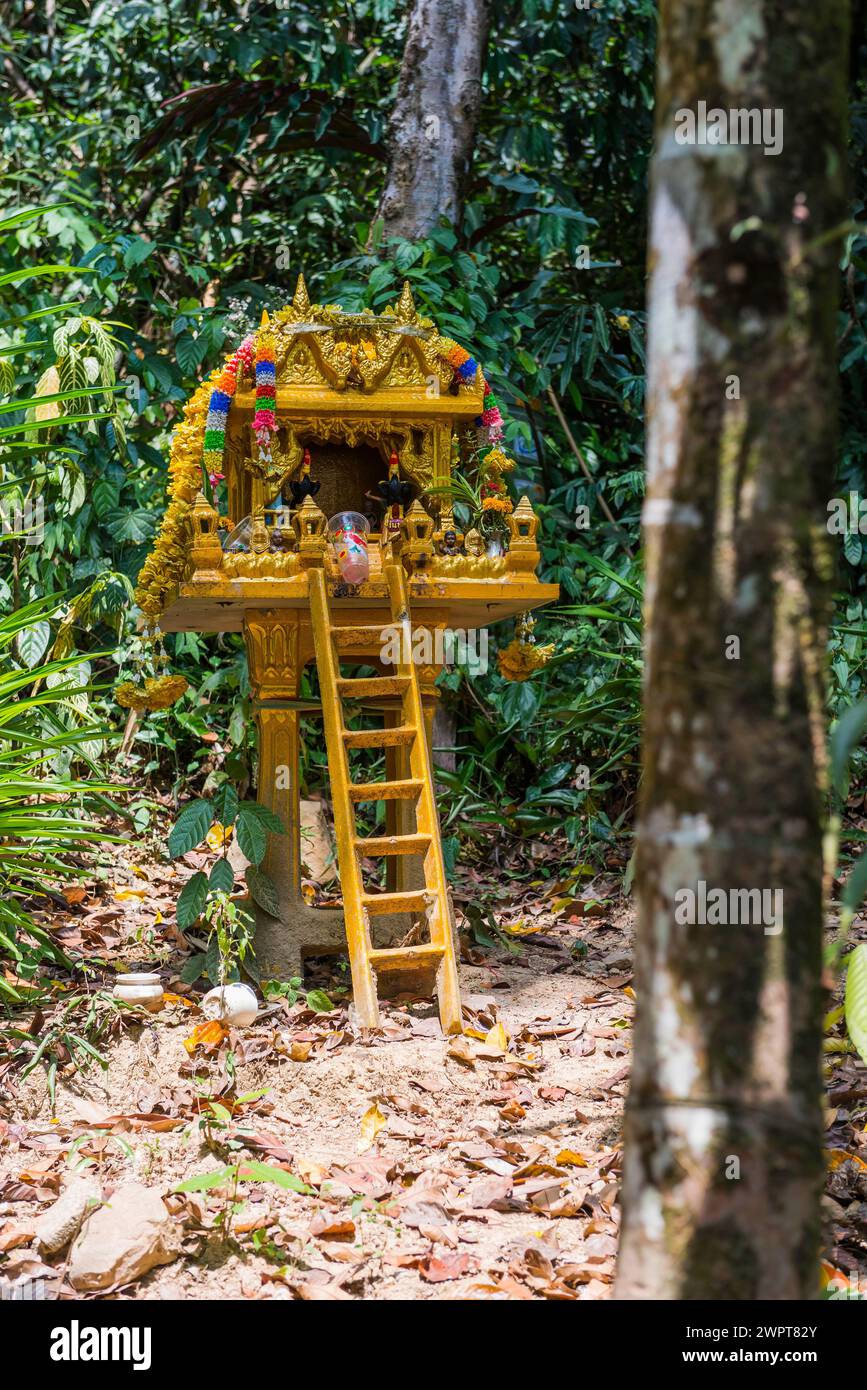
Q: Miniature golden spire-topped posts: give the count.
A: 4